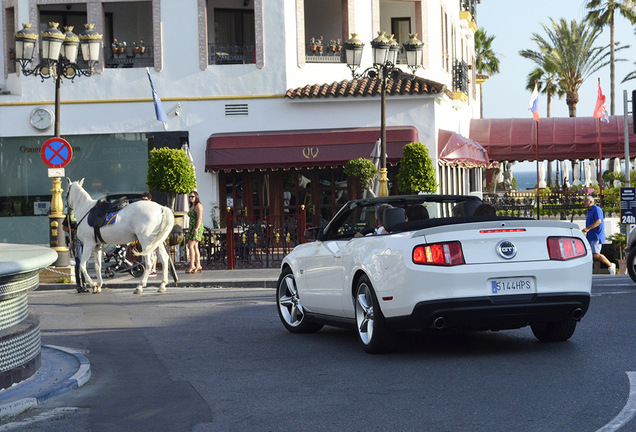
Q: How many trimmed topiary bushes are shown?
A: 3